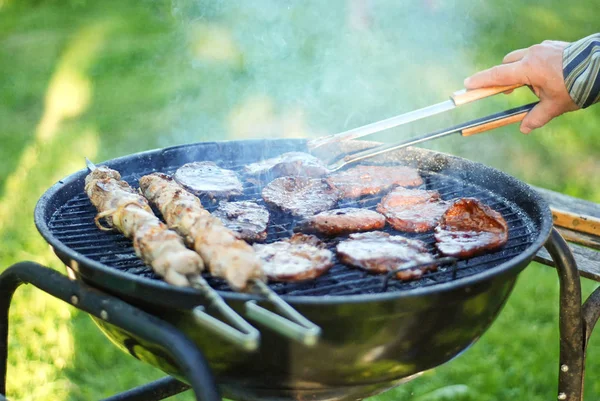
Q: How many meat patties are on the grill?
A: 10